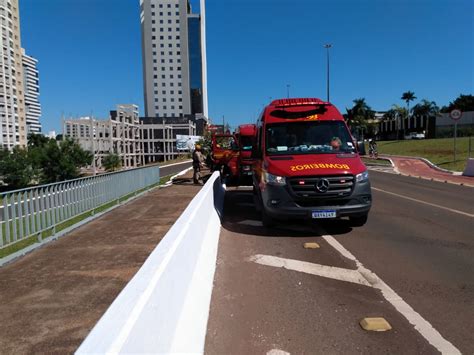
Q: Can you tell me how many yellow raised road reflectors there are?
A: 2